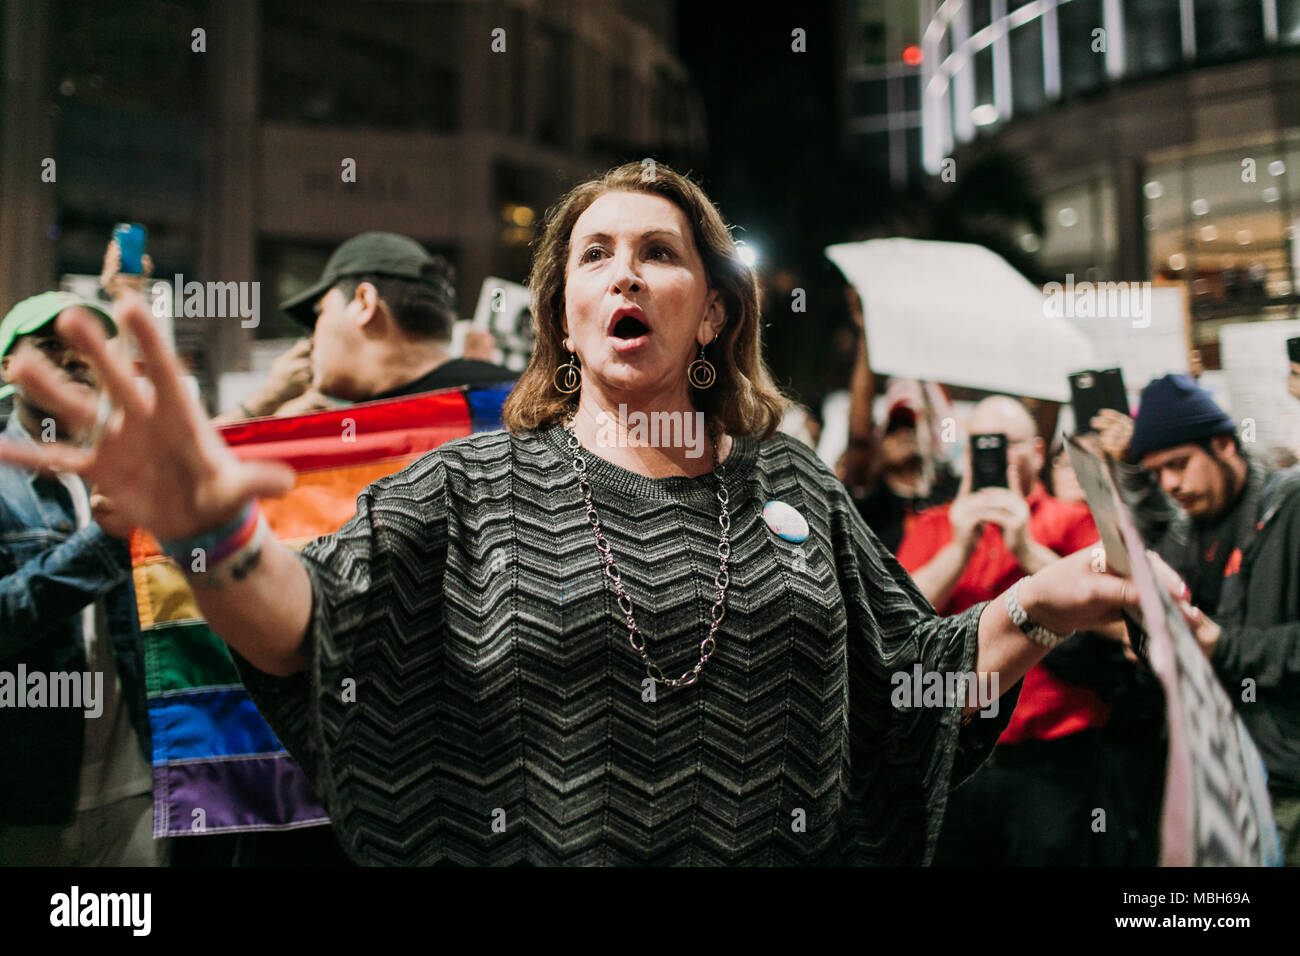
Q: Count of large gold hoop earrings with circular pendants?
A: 2